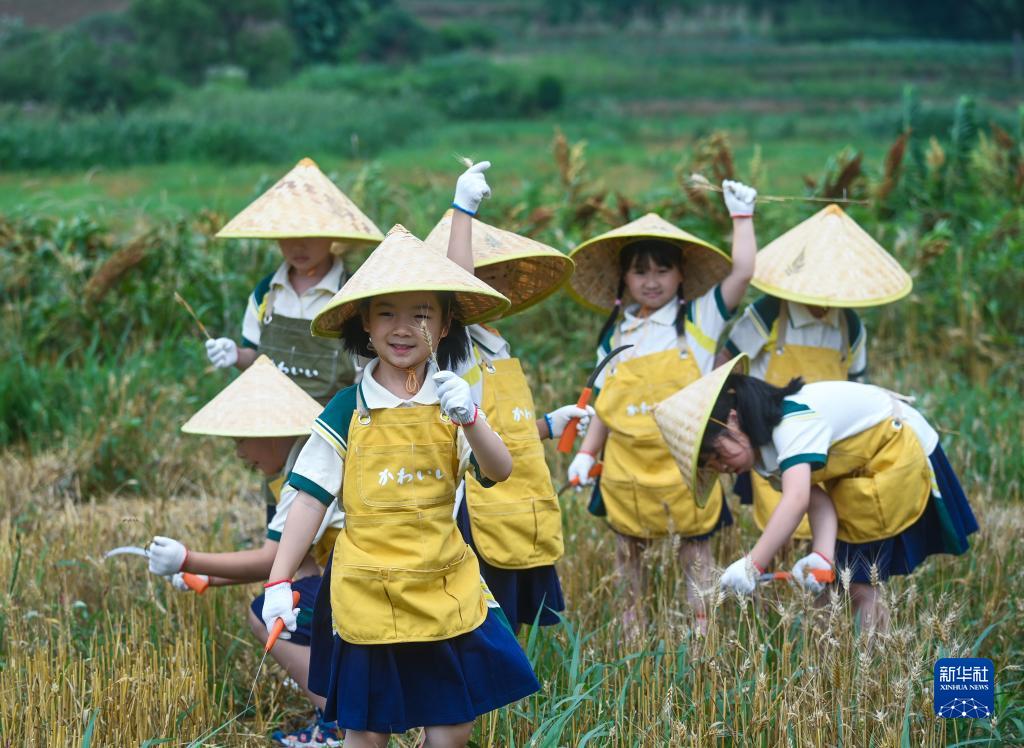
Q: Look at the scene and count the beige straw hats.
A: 7